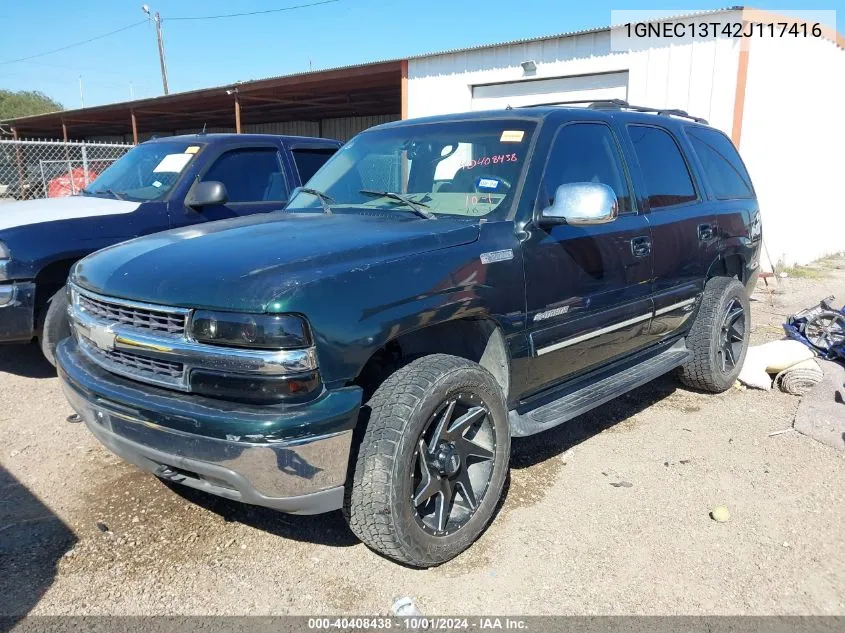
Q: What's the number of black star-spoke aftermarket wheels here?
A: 2